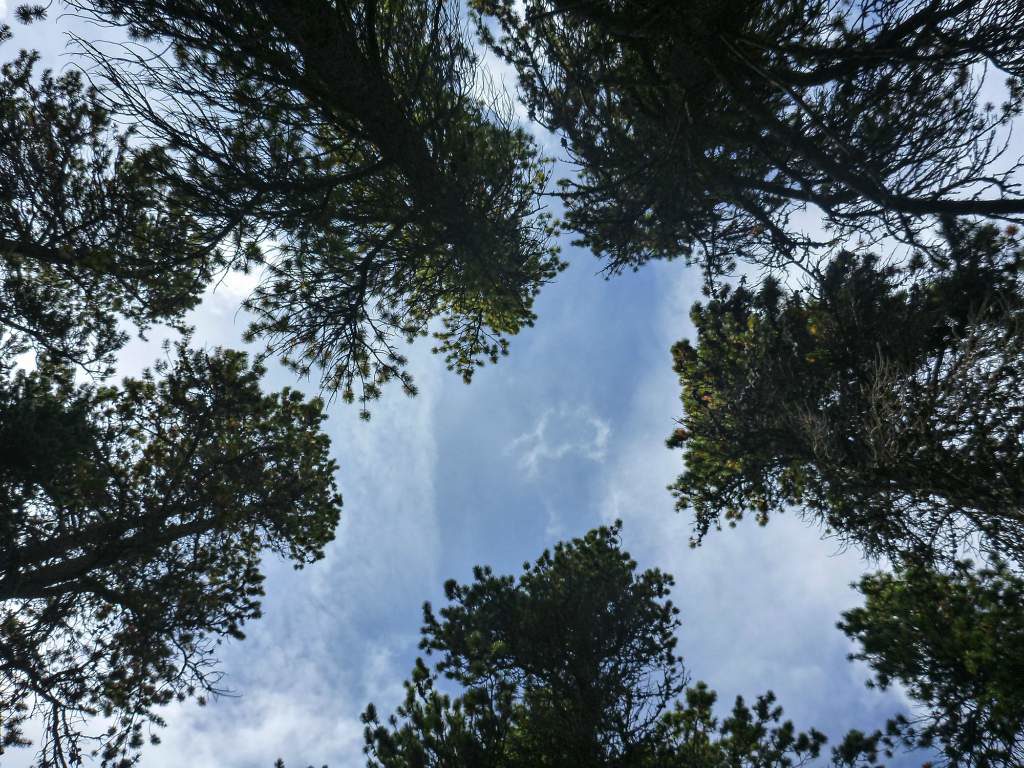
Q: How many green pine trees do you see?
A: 7